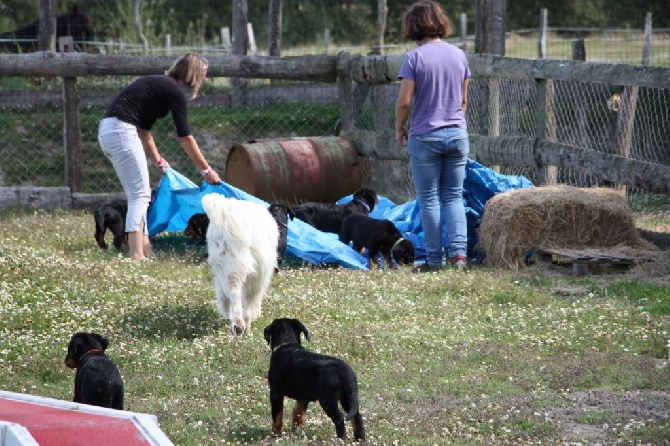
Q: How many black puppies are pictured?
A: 7